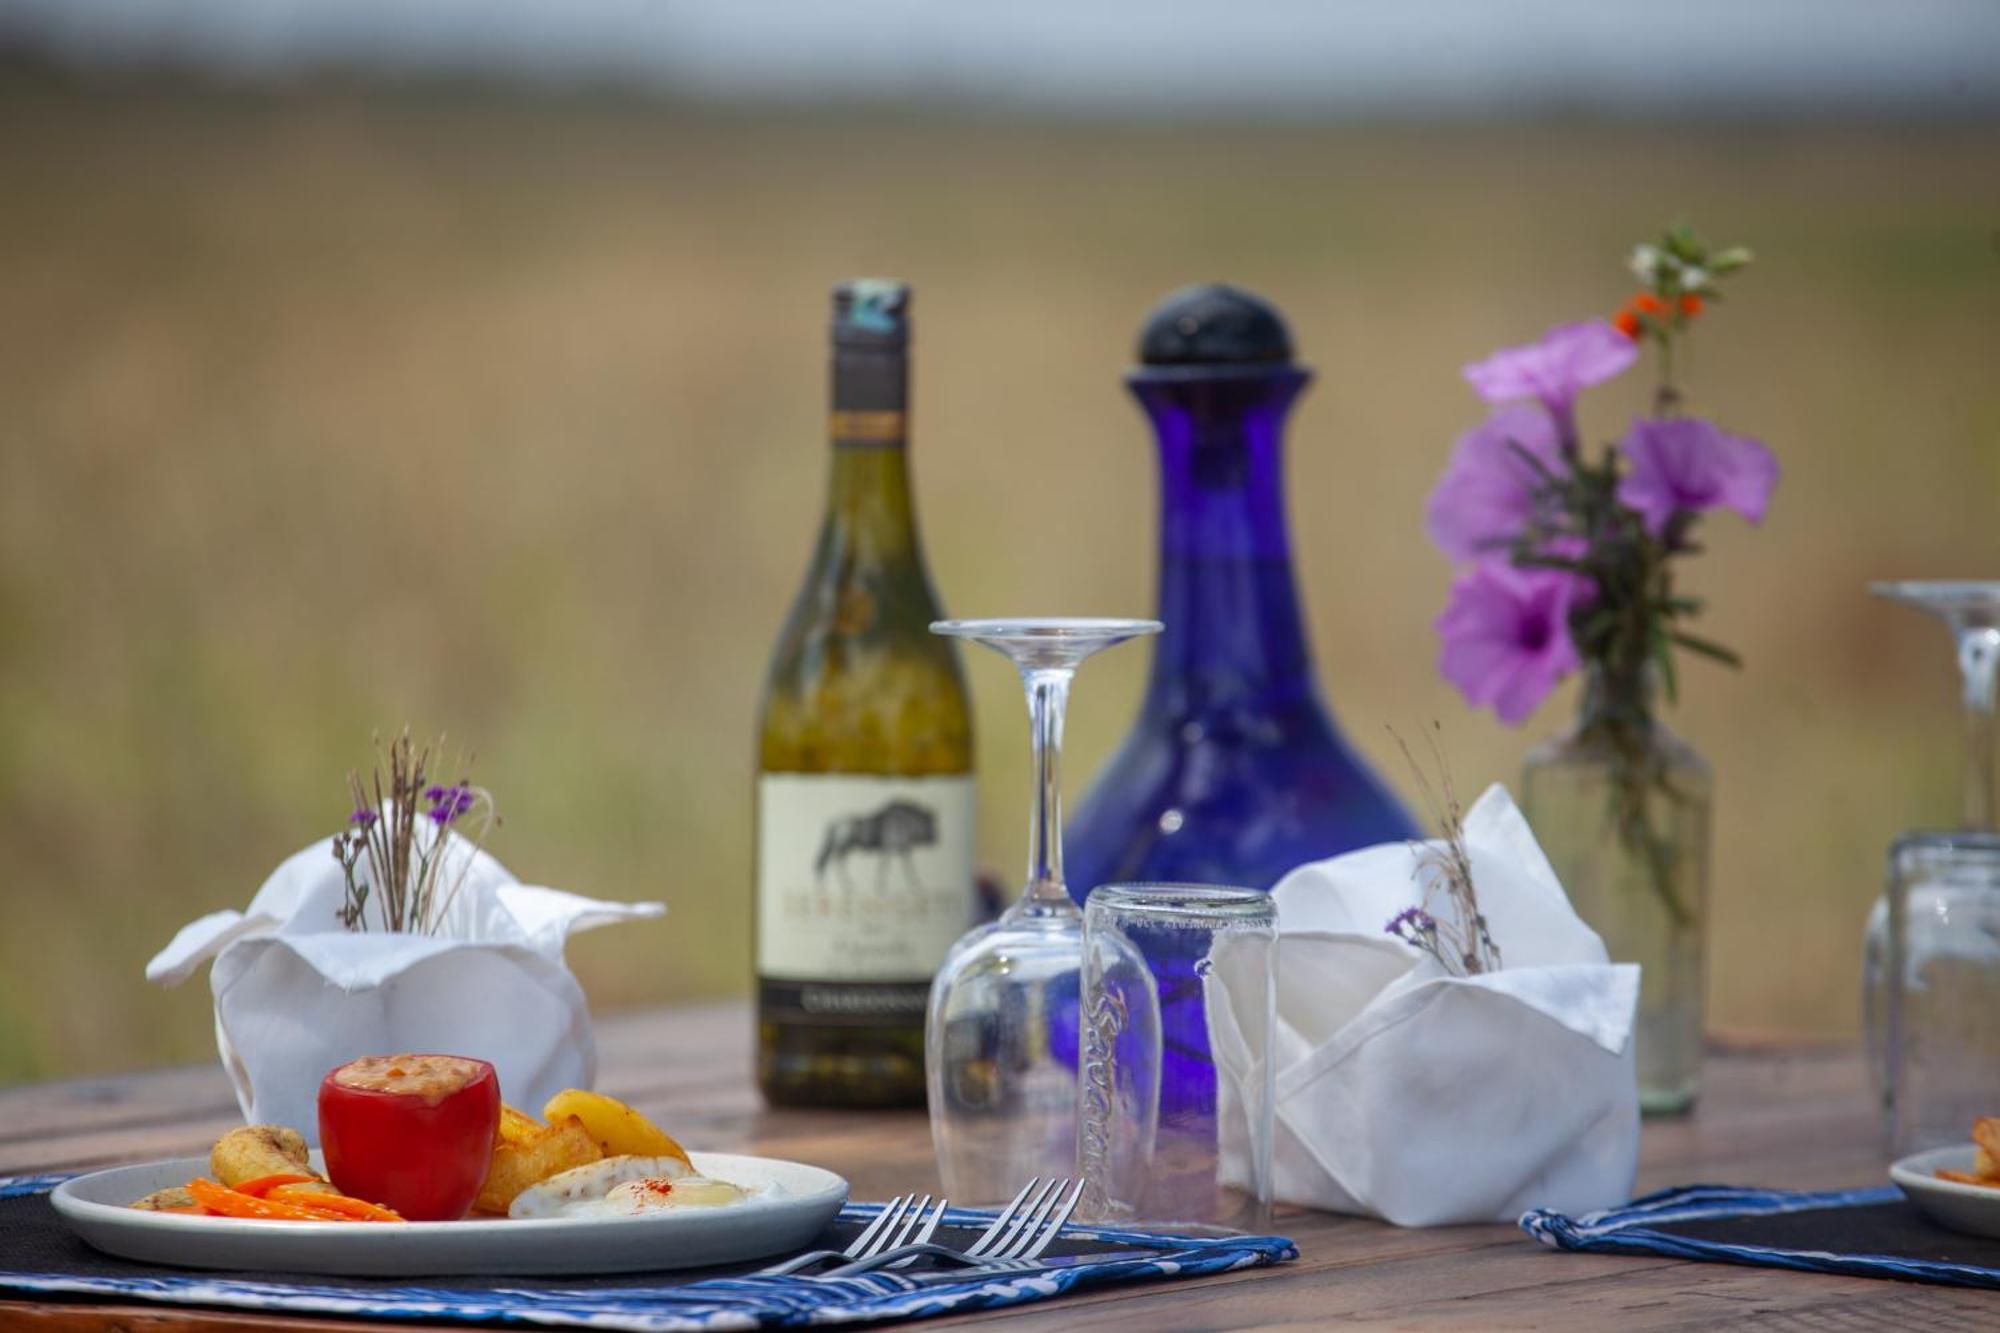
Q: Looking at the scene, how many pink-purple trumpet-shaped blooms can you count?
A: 4